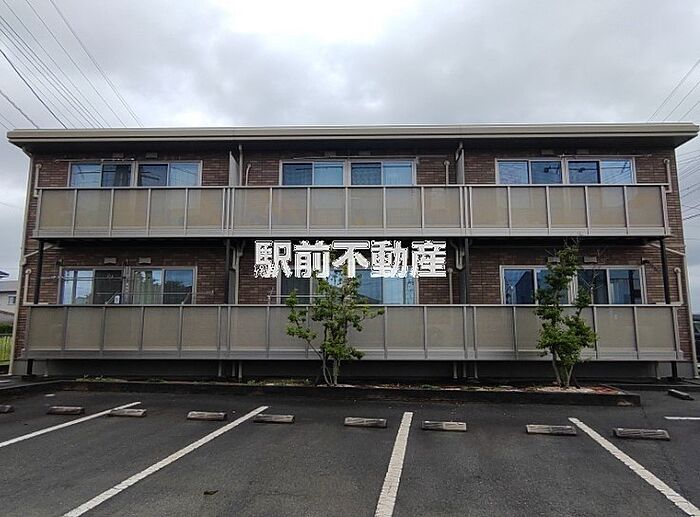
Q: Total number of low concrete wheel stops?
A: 10